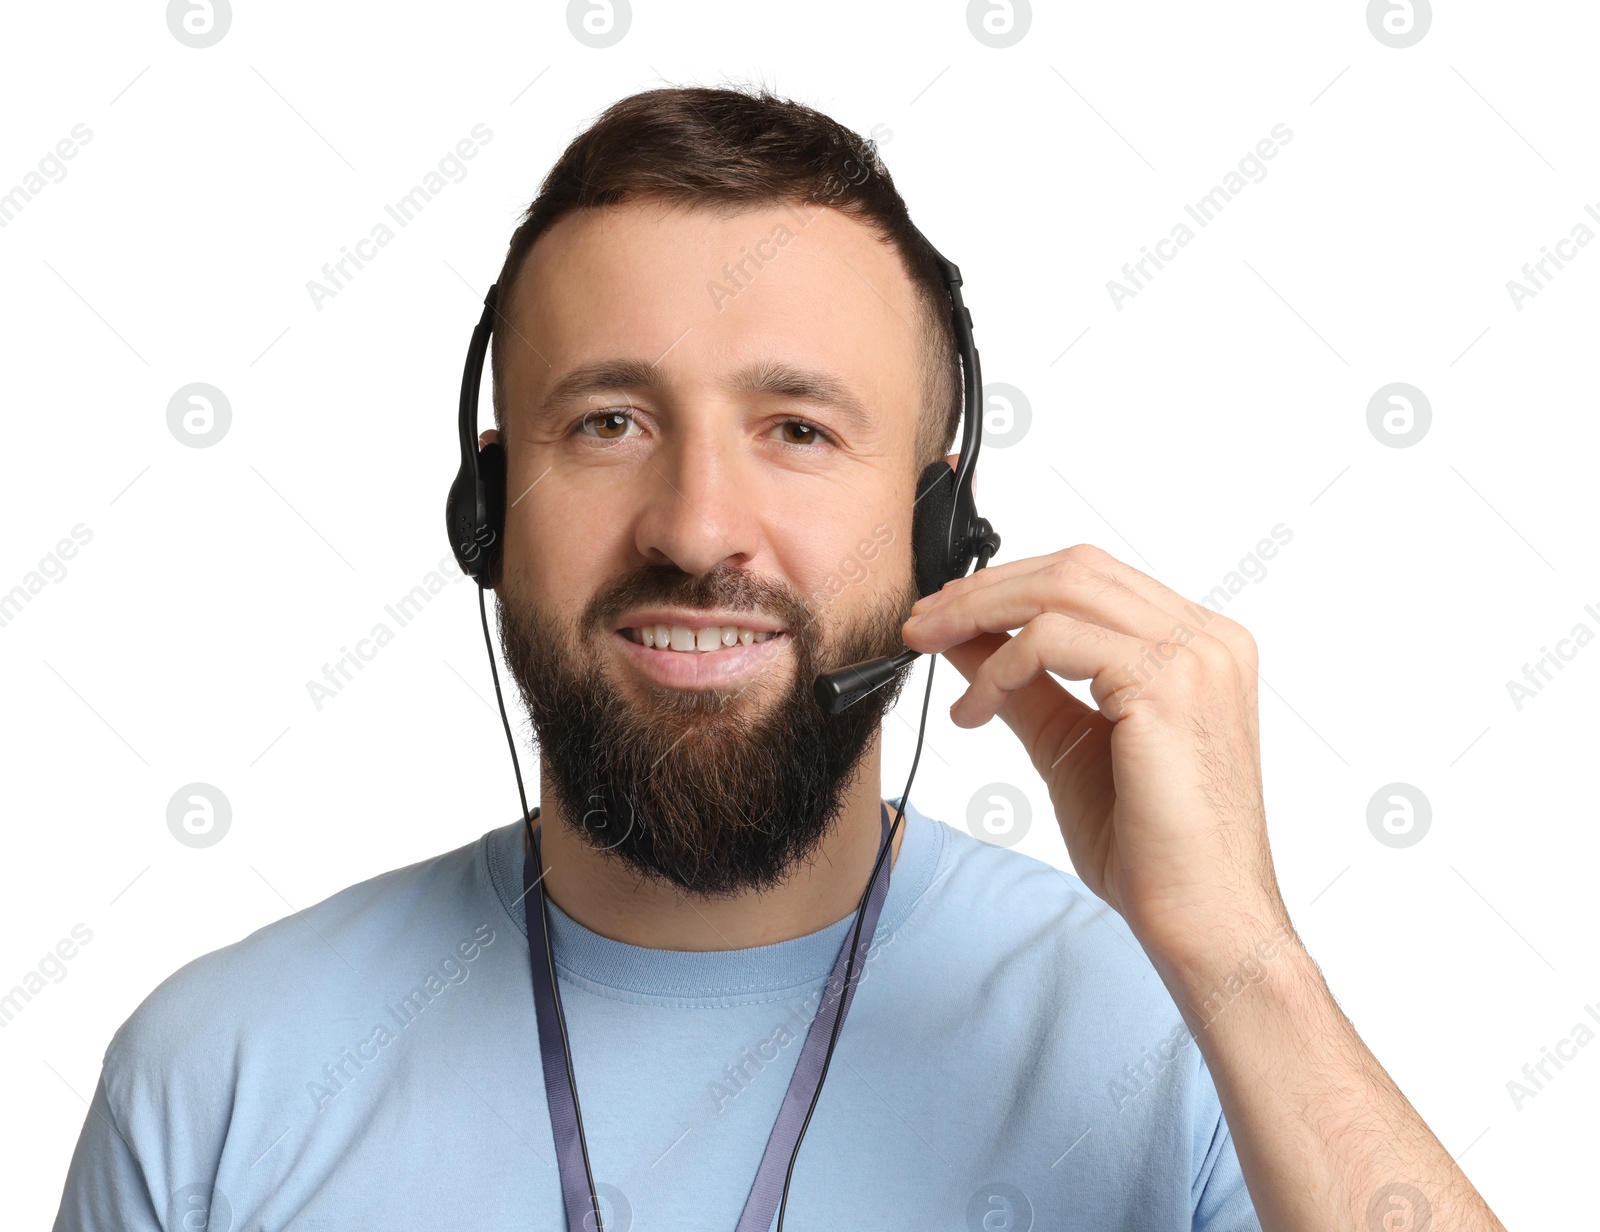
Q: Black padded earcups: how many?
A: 2